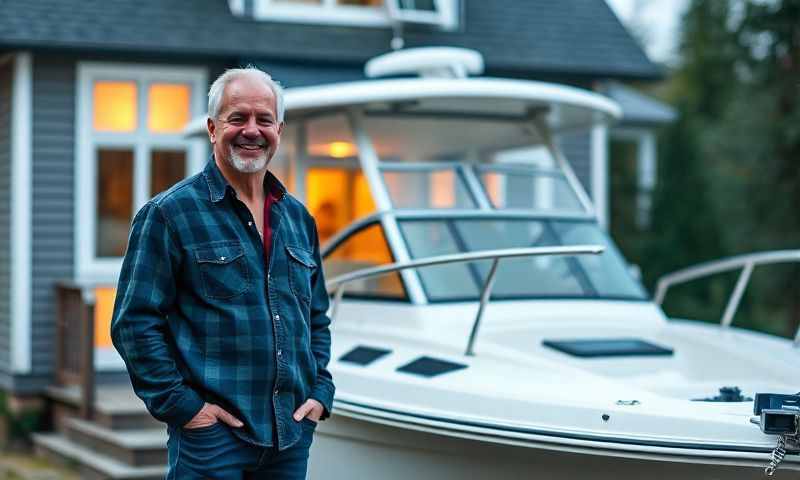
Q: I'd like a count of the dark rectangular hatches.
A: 3